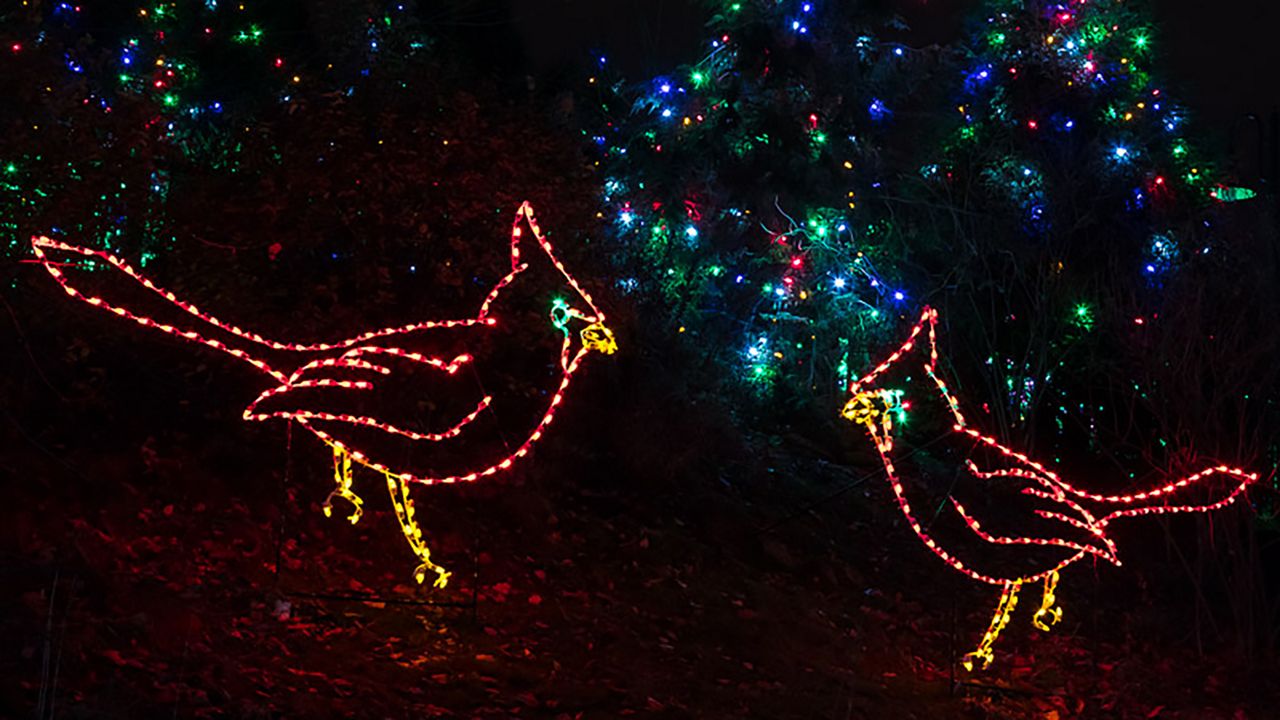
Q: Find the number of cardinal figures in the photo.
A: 2